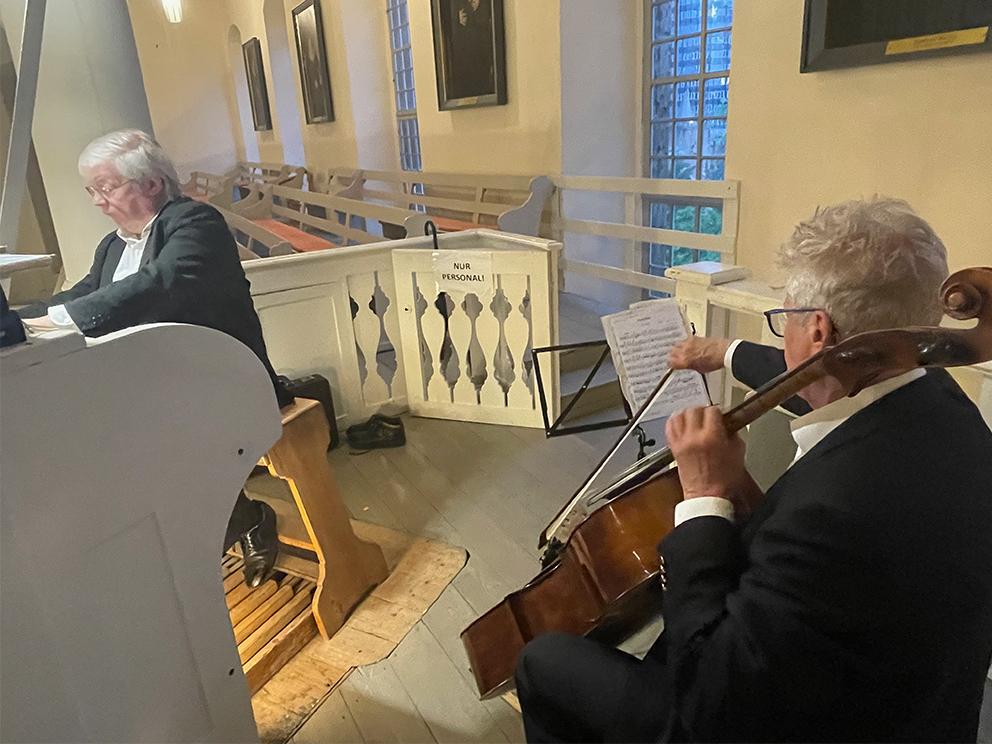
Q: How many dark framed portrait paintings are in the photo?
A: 4